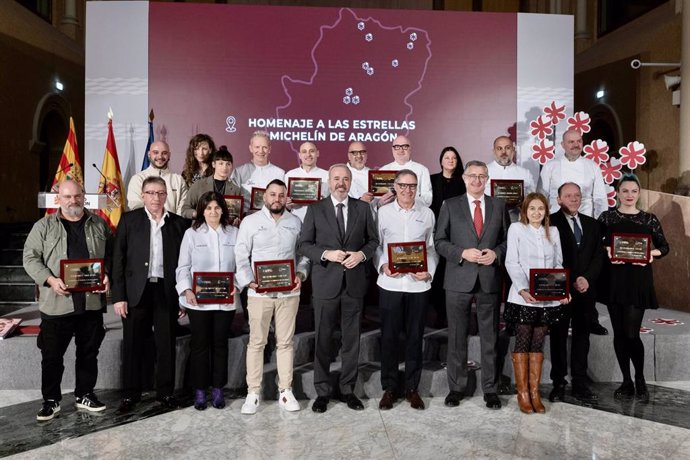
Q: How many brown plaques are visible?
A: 11